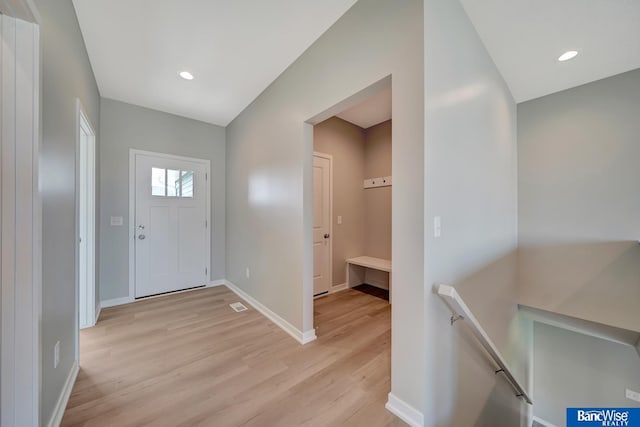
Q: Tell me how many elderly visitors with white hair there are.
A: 0